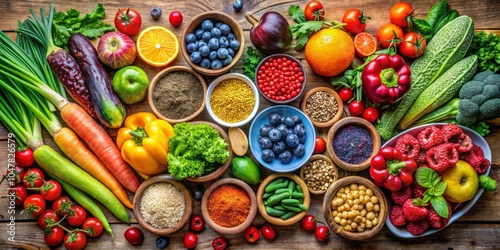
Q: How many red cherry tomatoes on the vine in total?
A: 12